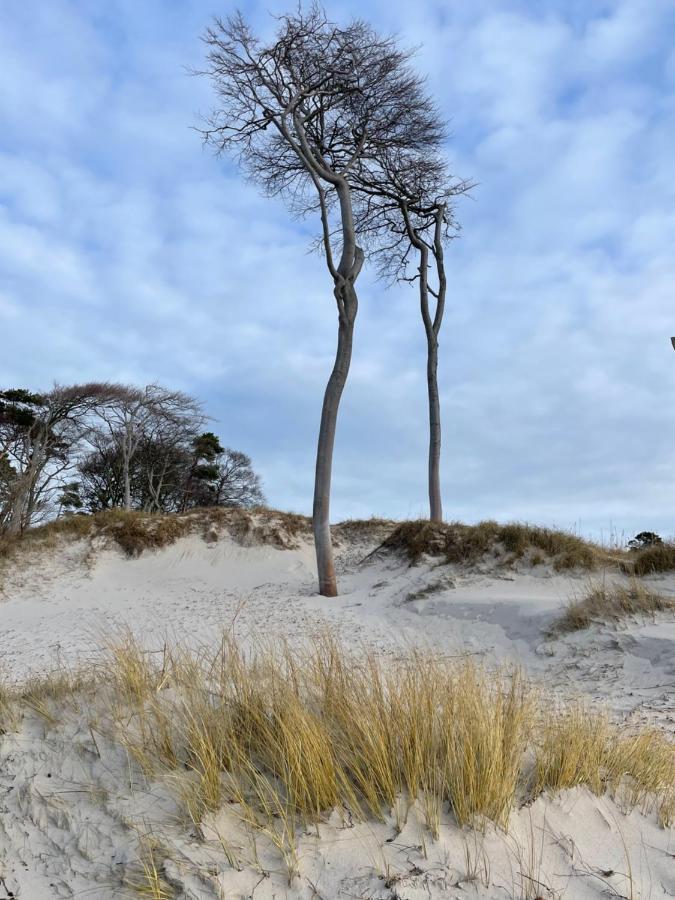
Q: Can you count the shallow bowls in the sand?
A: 0